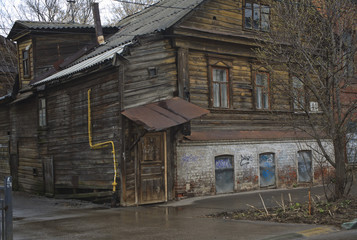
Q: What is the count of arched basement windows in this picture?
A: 3